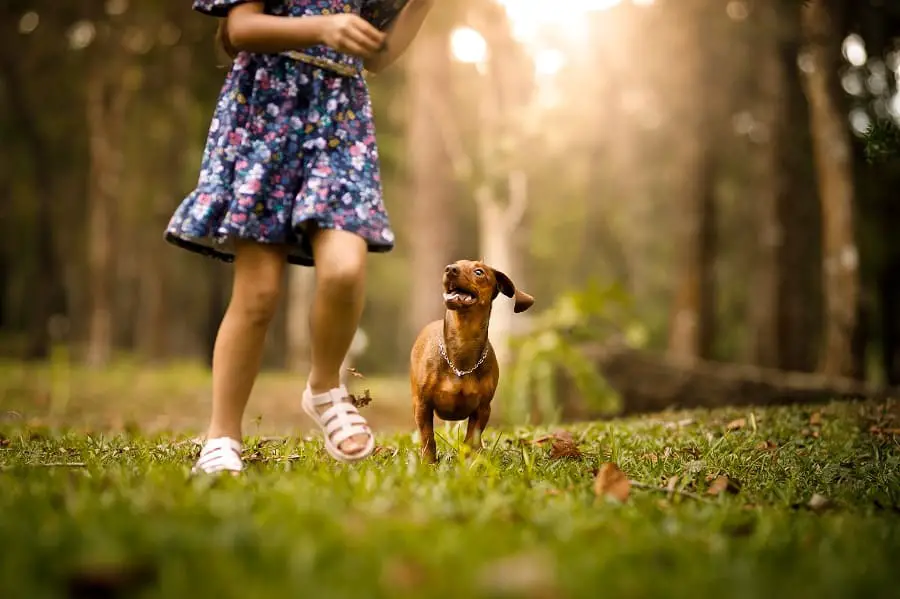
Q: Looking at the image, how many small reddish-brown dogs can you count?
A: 1